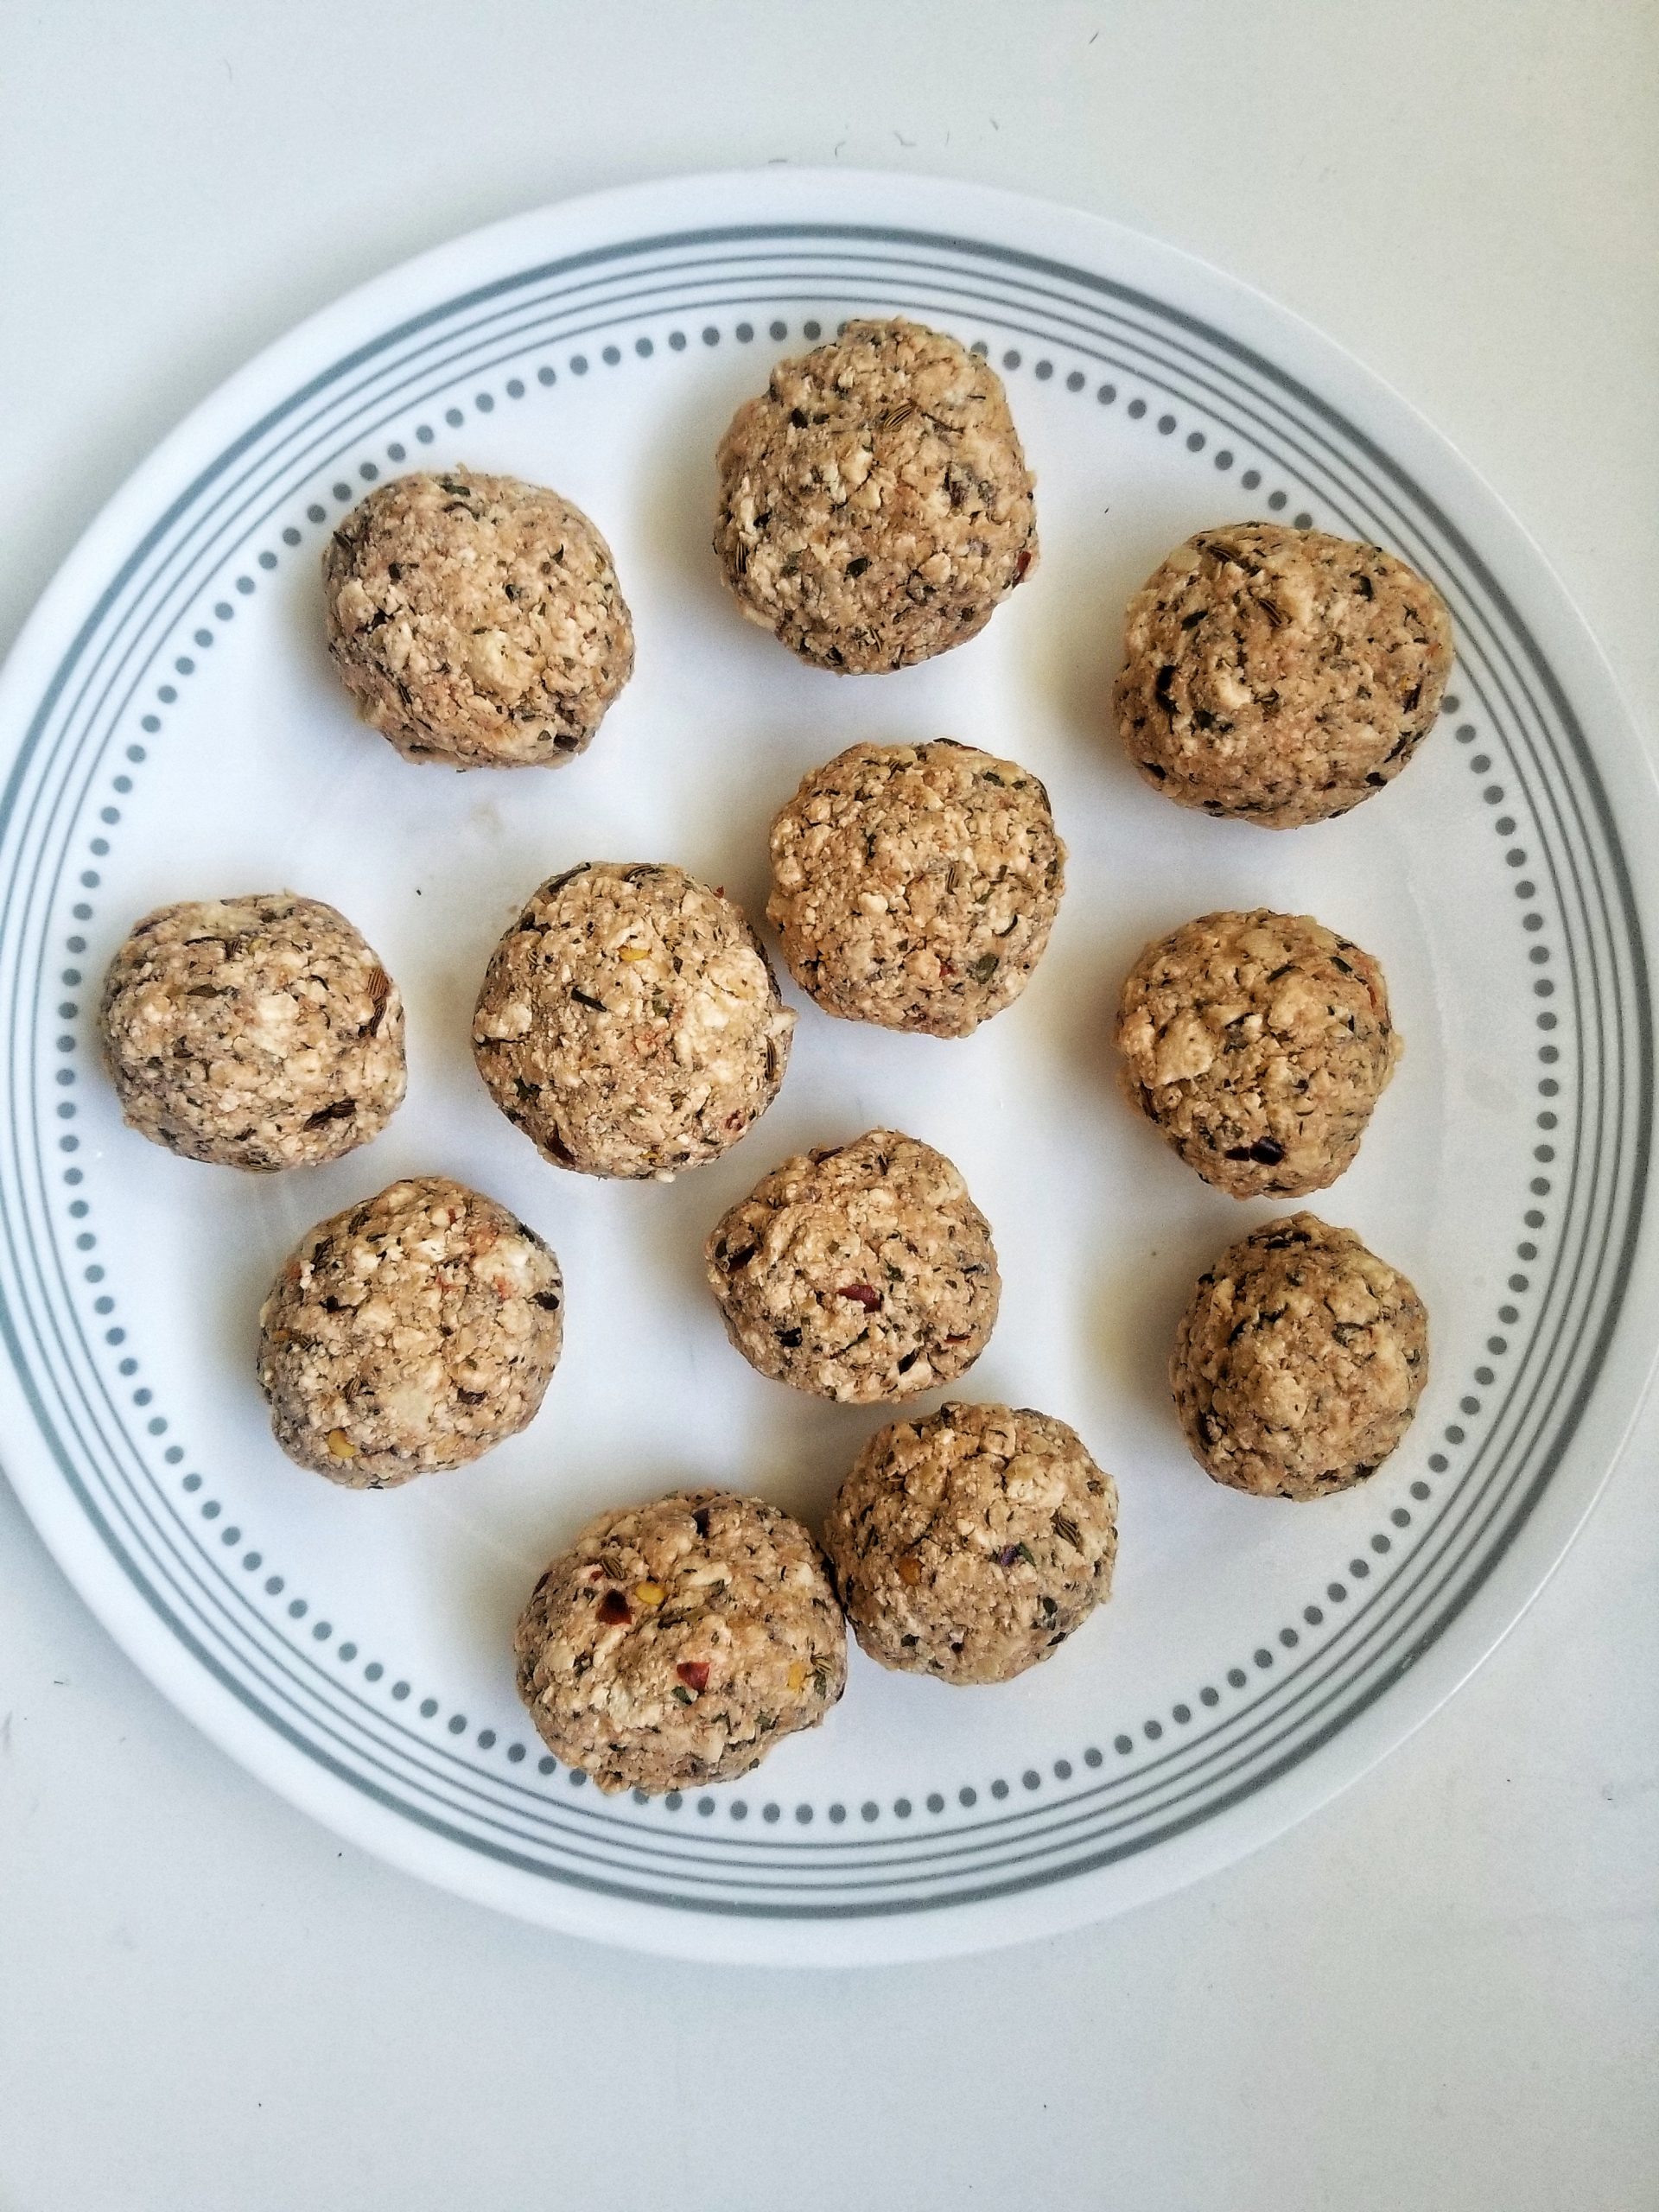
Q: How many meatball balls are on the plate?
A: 12